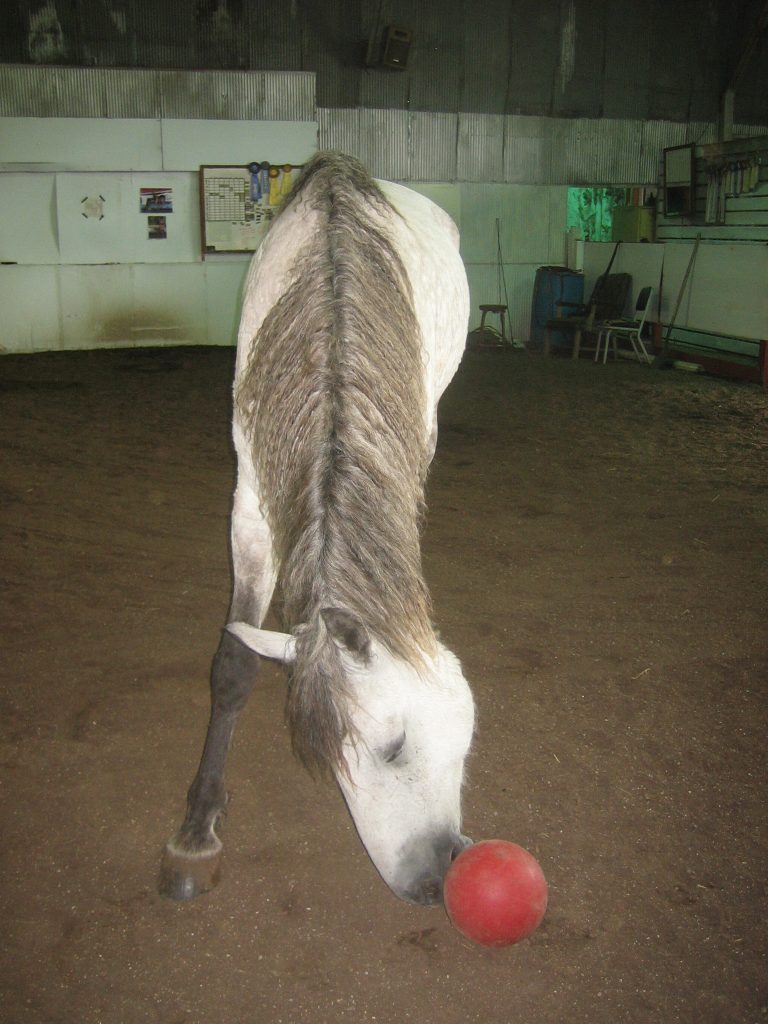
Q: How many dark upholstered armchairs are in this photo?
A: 1